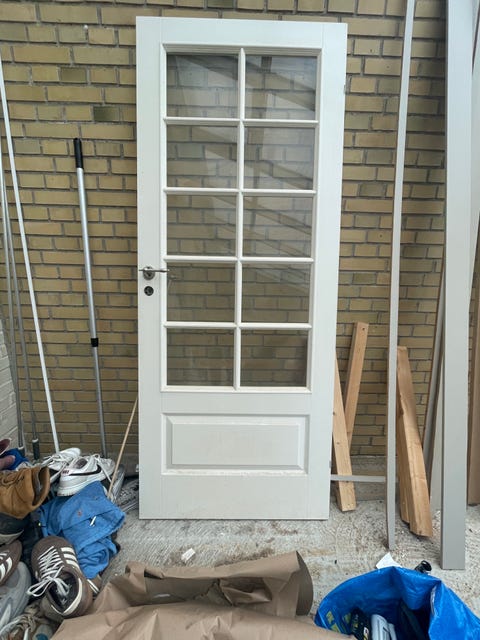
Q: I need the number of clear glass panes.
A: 10